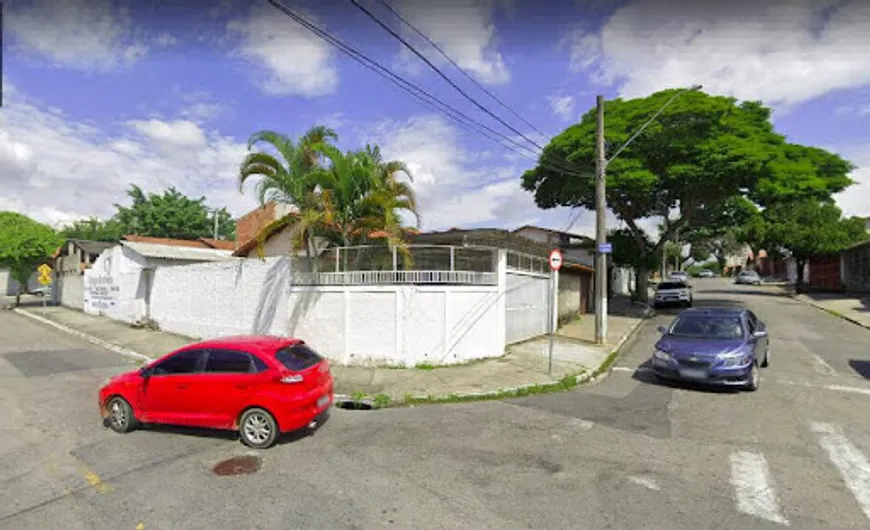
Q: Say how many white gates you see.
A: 1